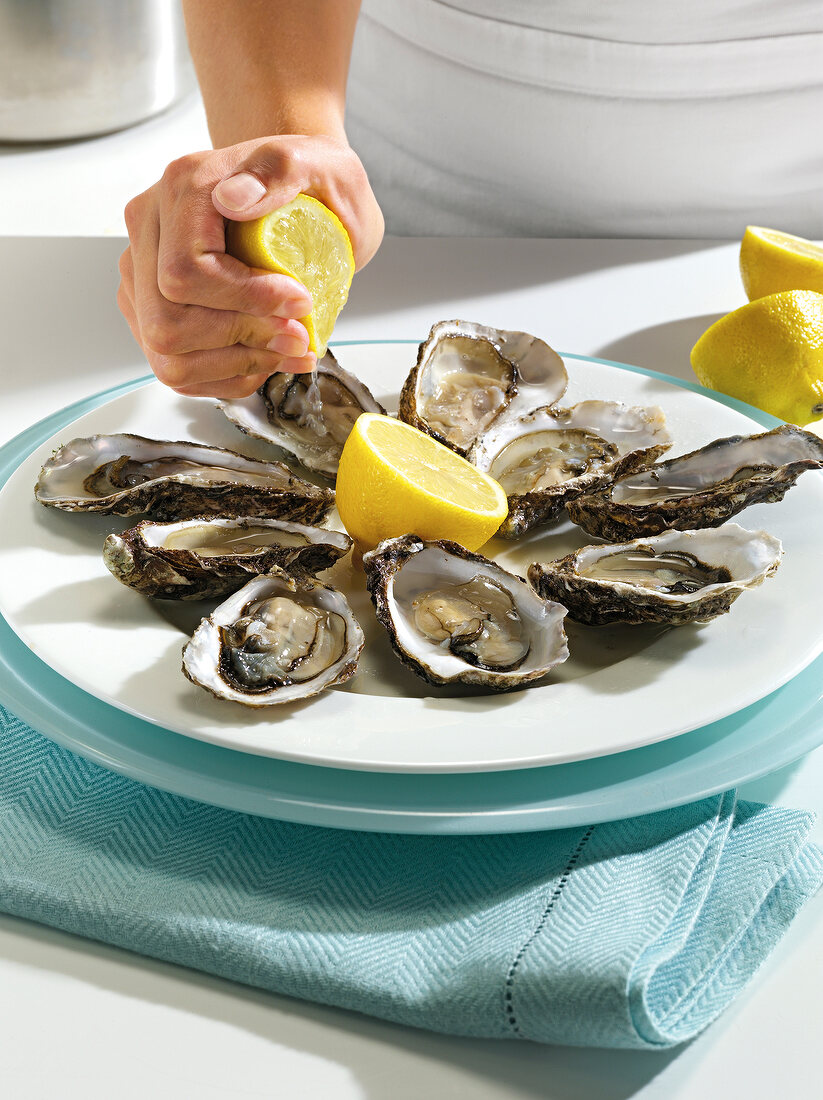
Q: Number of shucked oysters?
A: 9